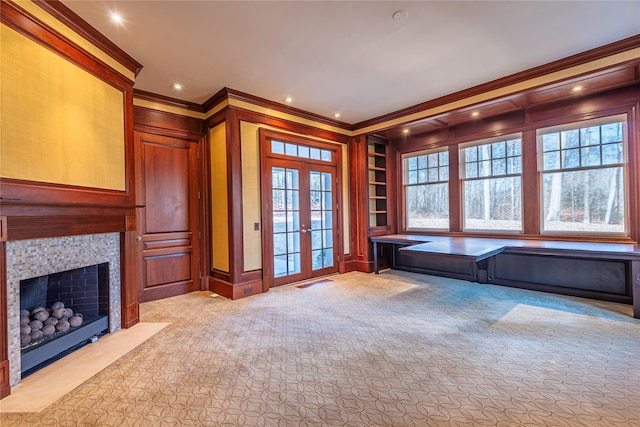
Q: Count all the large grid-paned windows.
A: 3